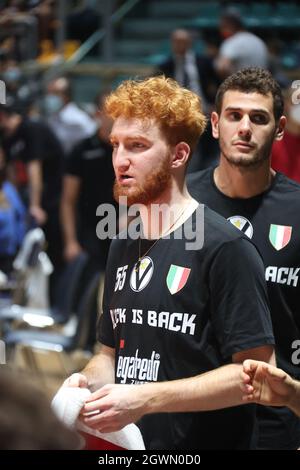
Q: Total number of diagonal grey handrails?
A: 1